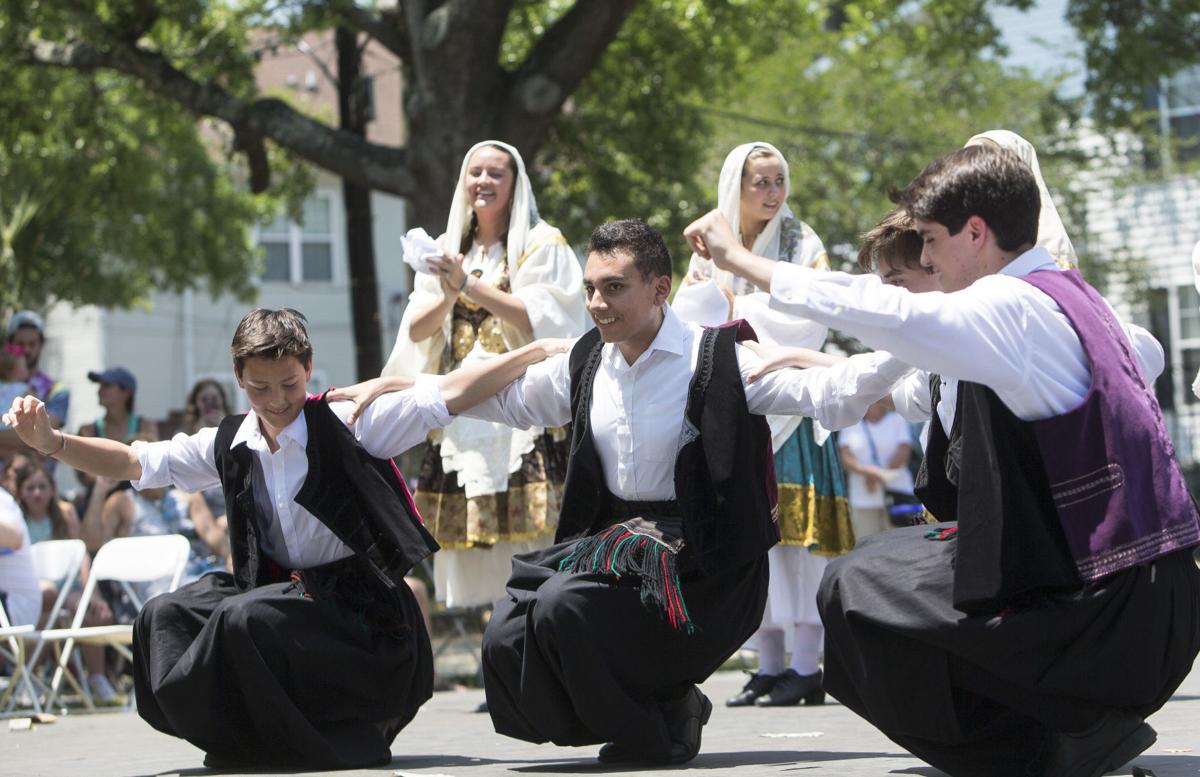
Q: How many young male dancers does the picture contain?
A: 4